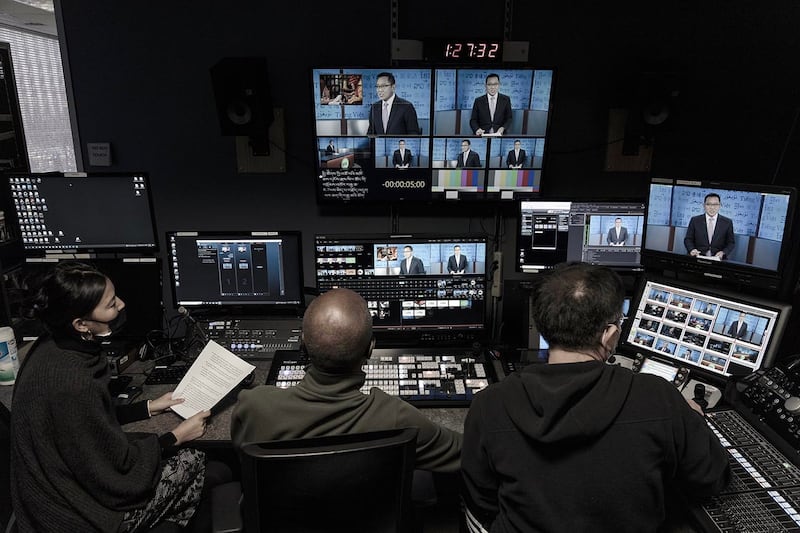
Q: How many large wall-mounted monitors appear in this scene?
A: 1